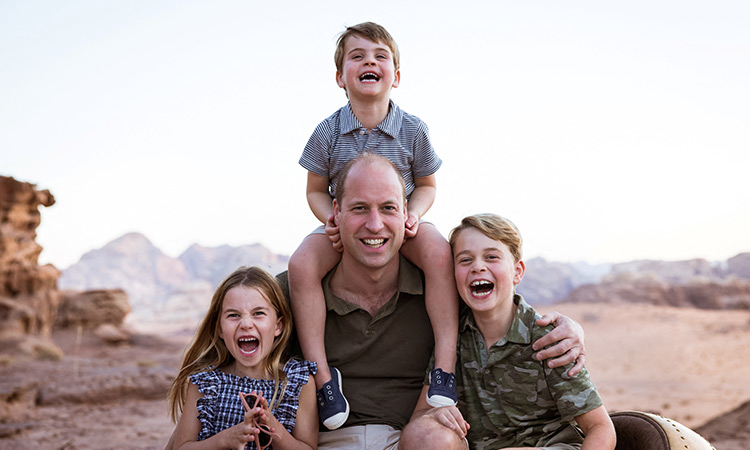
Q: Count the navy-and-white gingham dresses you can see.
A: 1